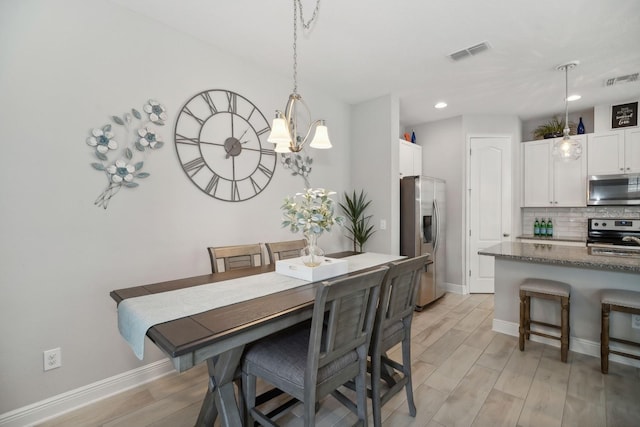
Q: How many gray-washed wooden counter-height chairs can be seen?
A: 4